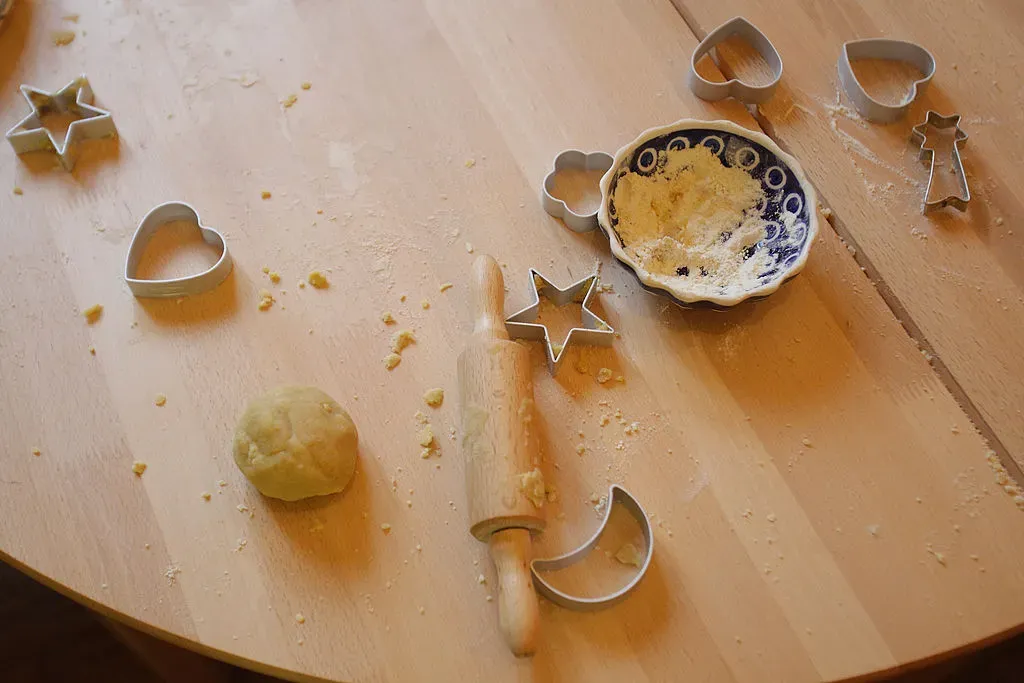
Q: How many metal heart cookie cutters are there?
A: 3